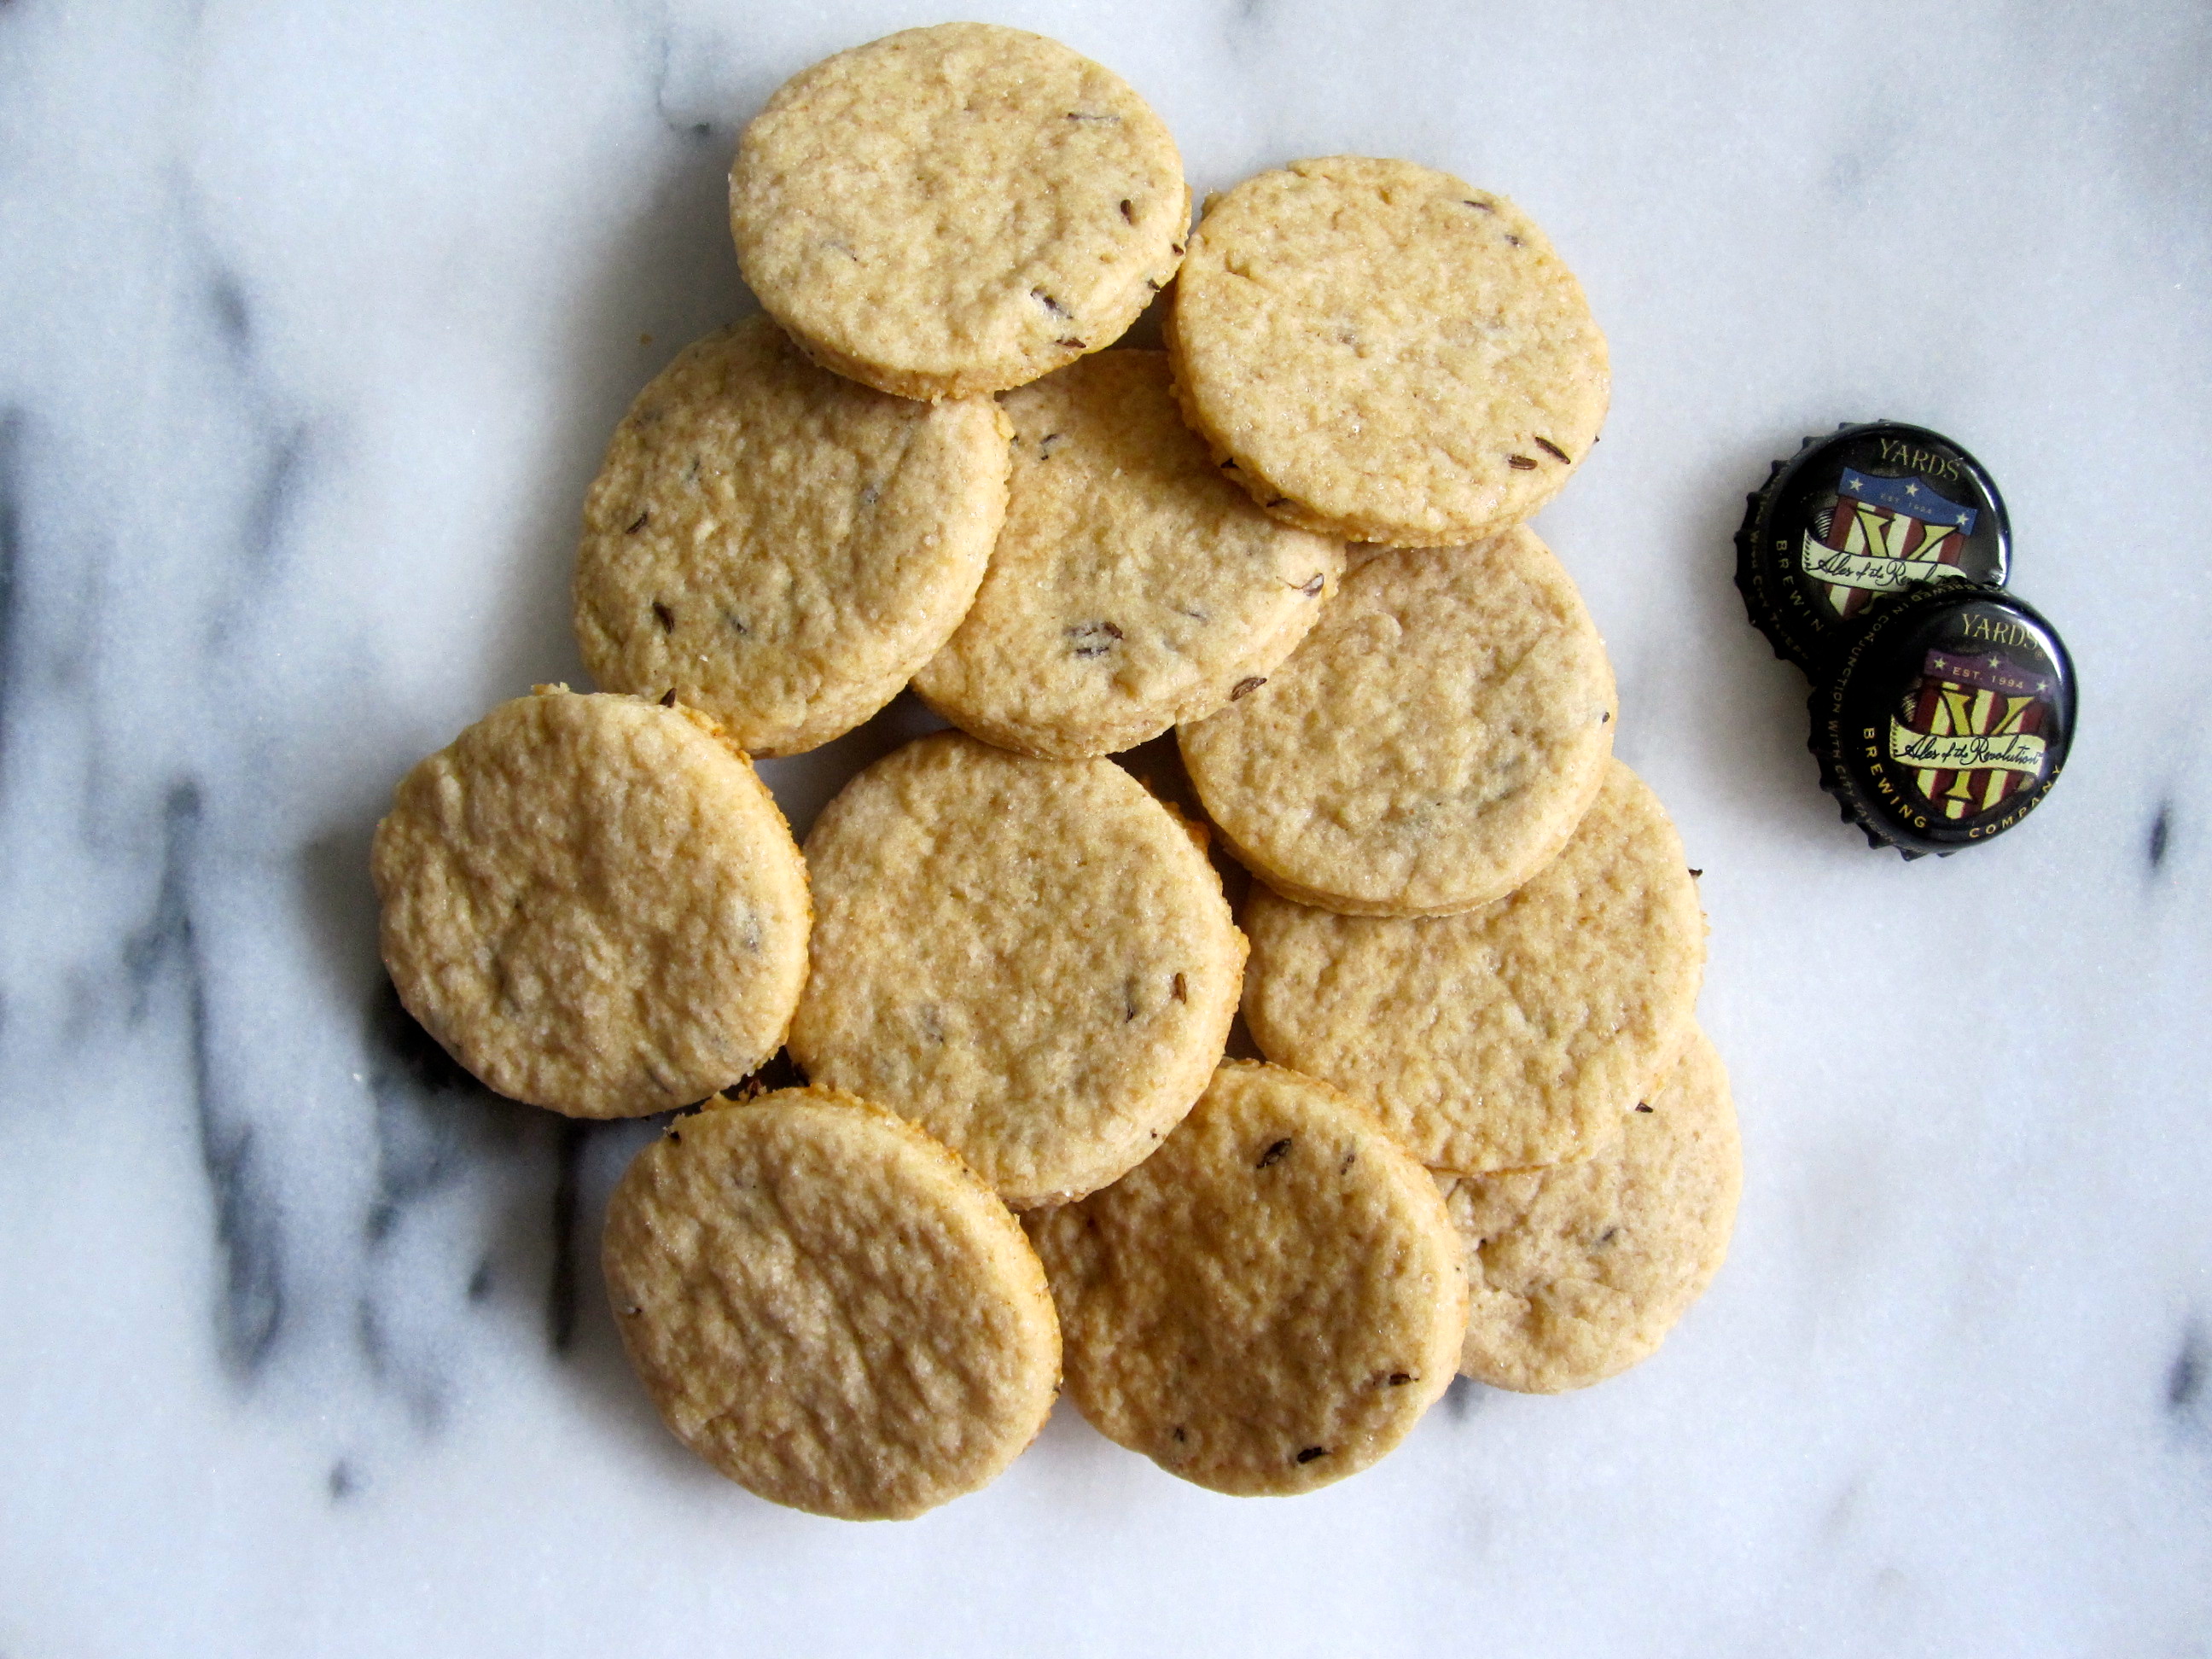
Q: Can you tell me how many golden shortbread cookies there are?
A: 11